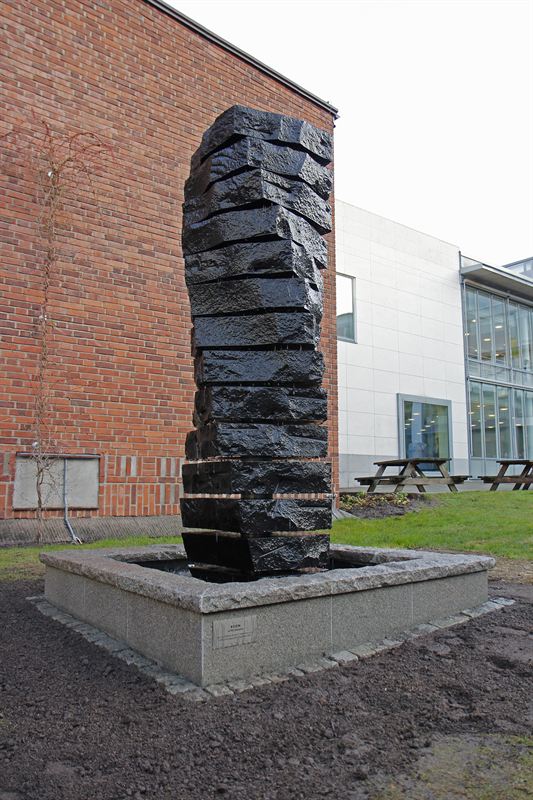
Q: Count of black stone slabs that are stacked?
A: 13